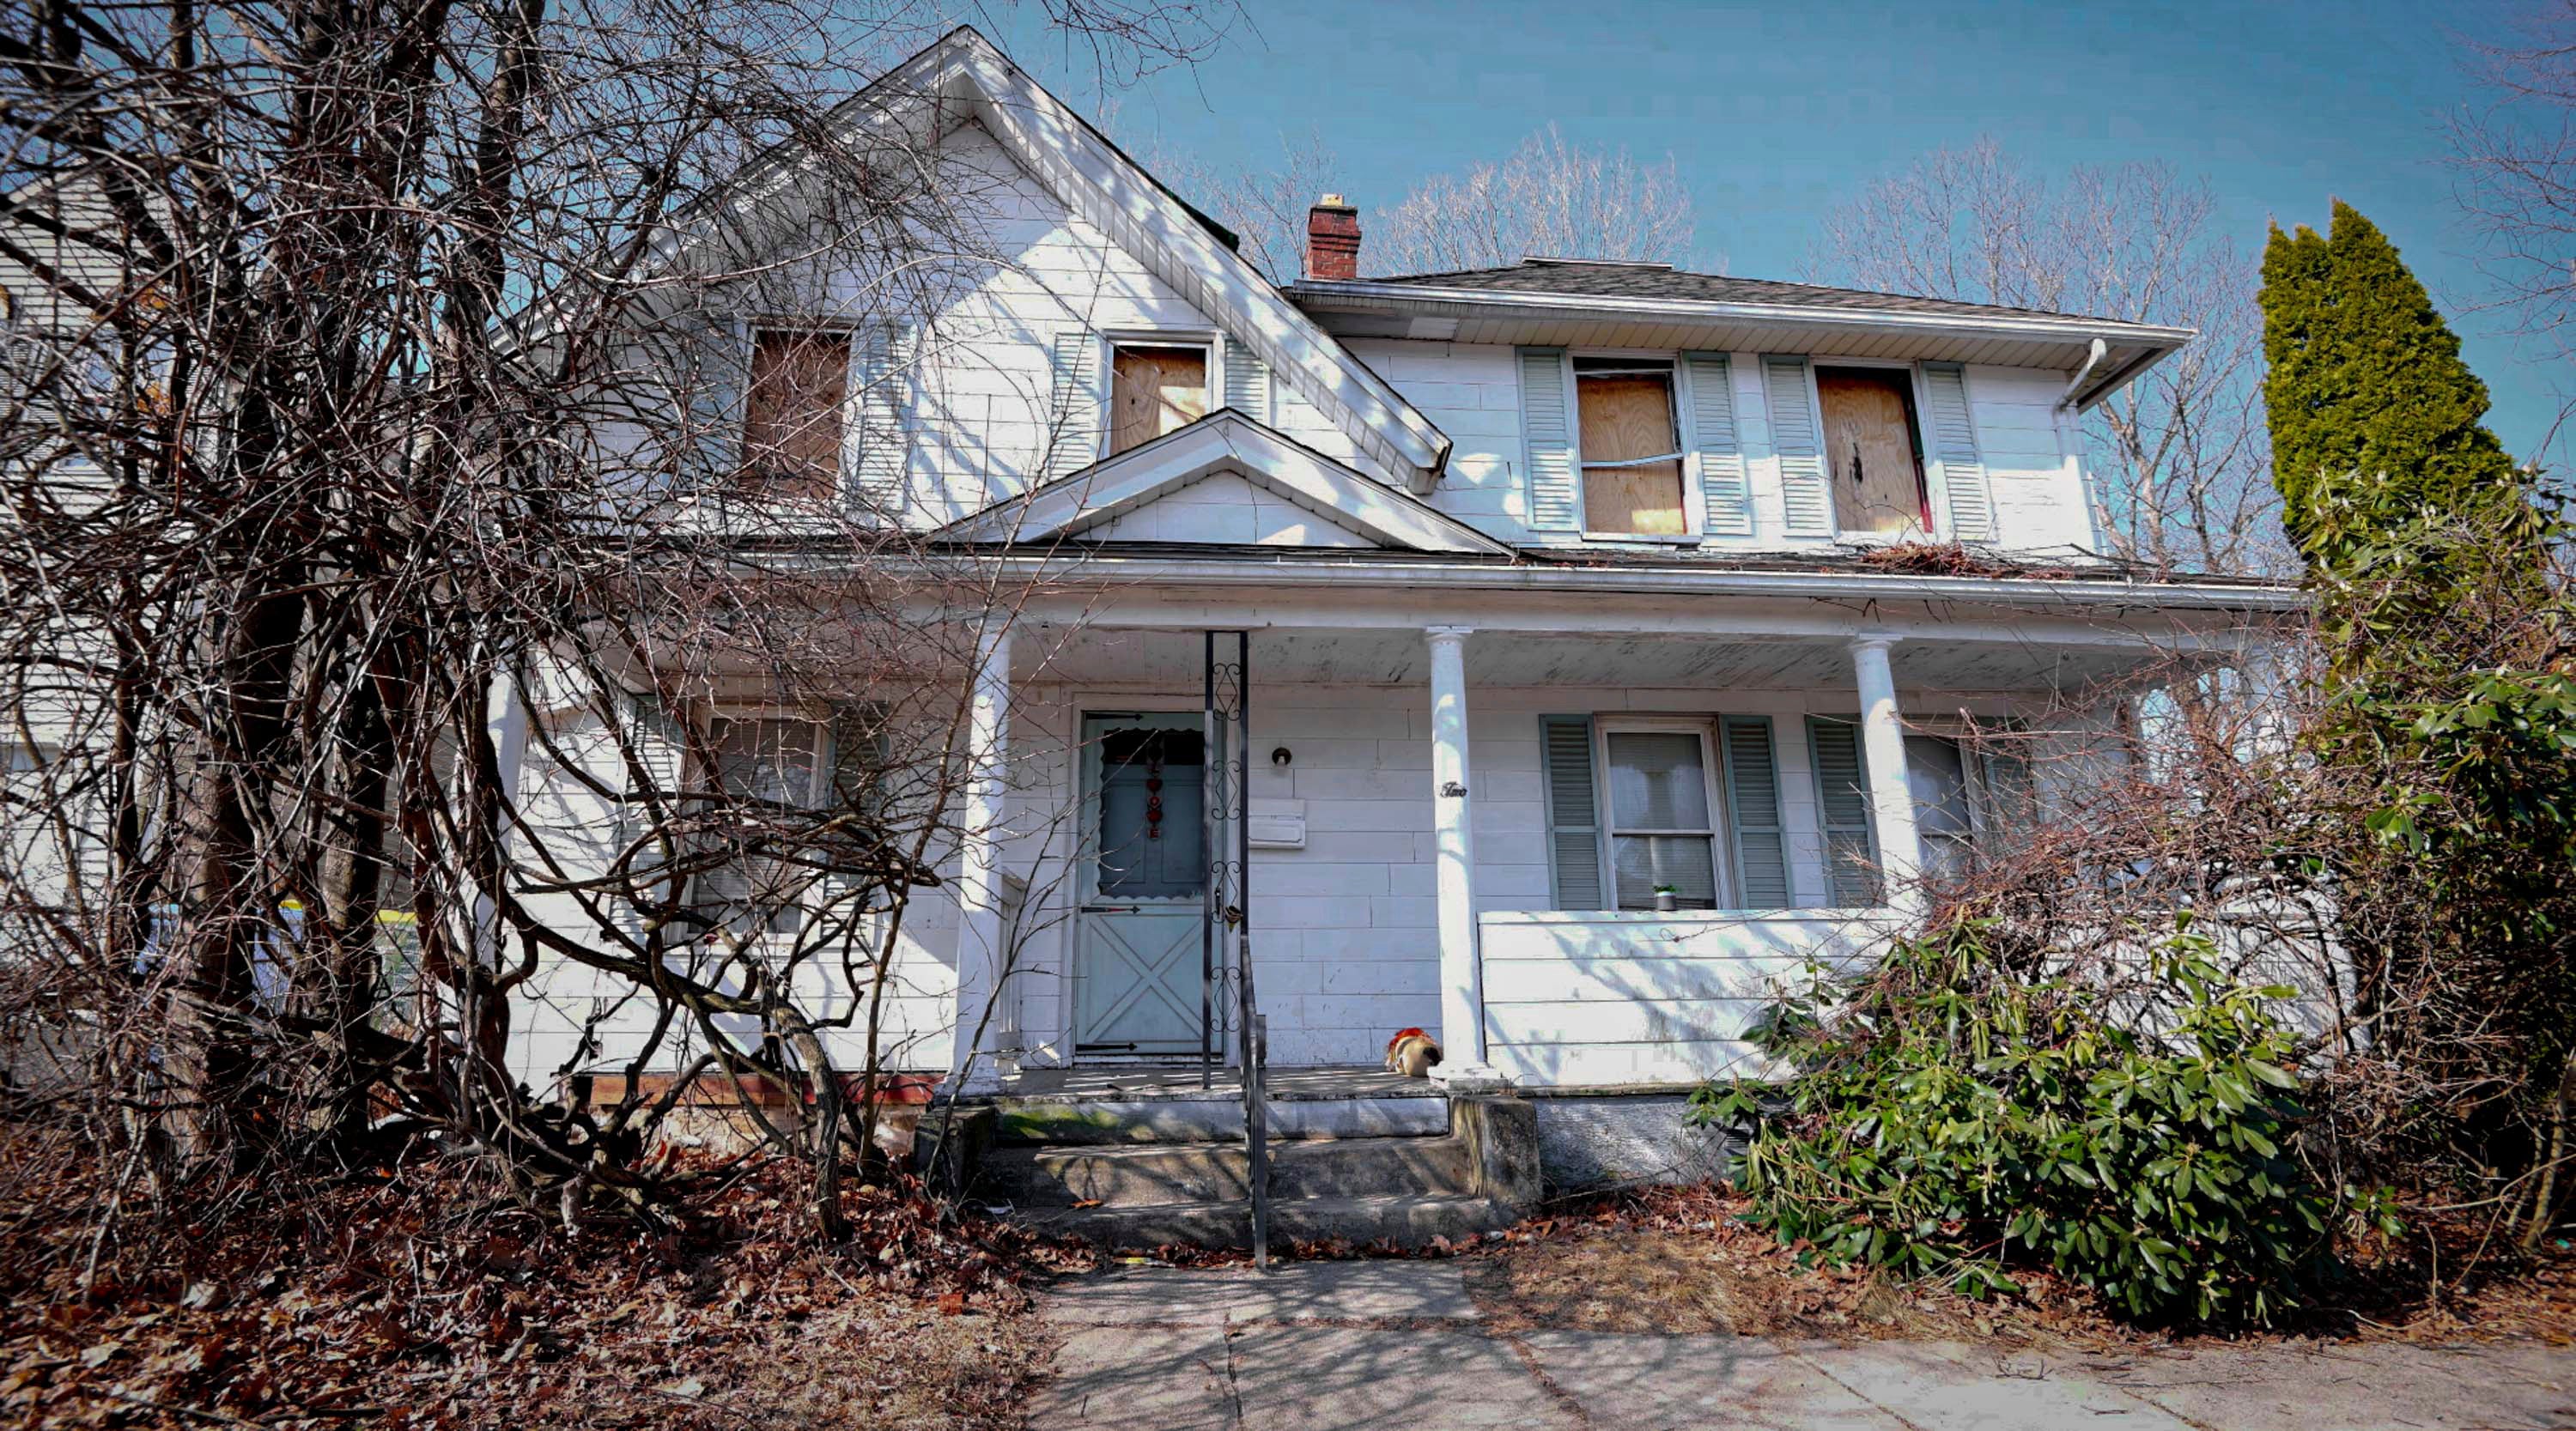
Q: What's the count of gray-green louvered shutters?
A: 14